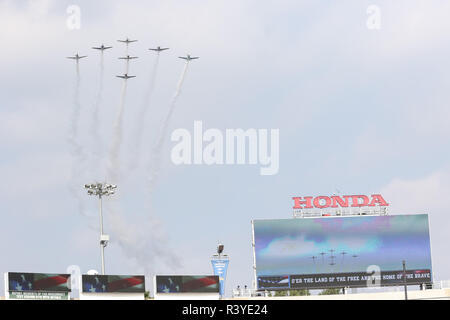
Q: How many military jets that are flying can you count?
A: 7